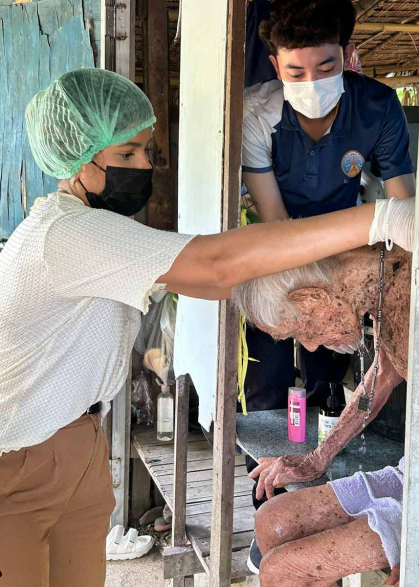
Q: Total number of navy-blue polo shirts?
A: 1